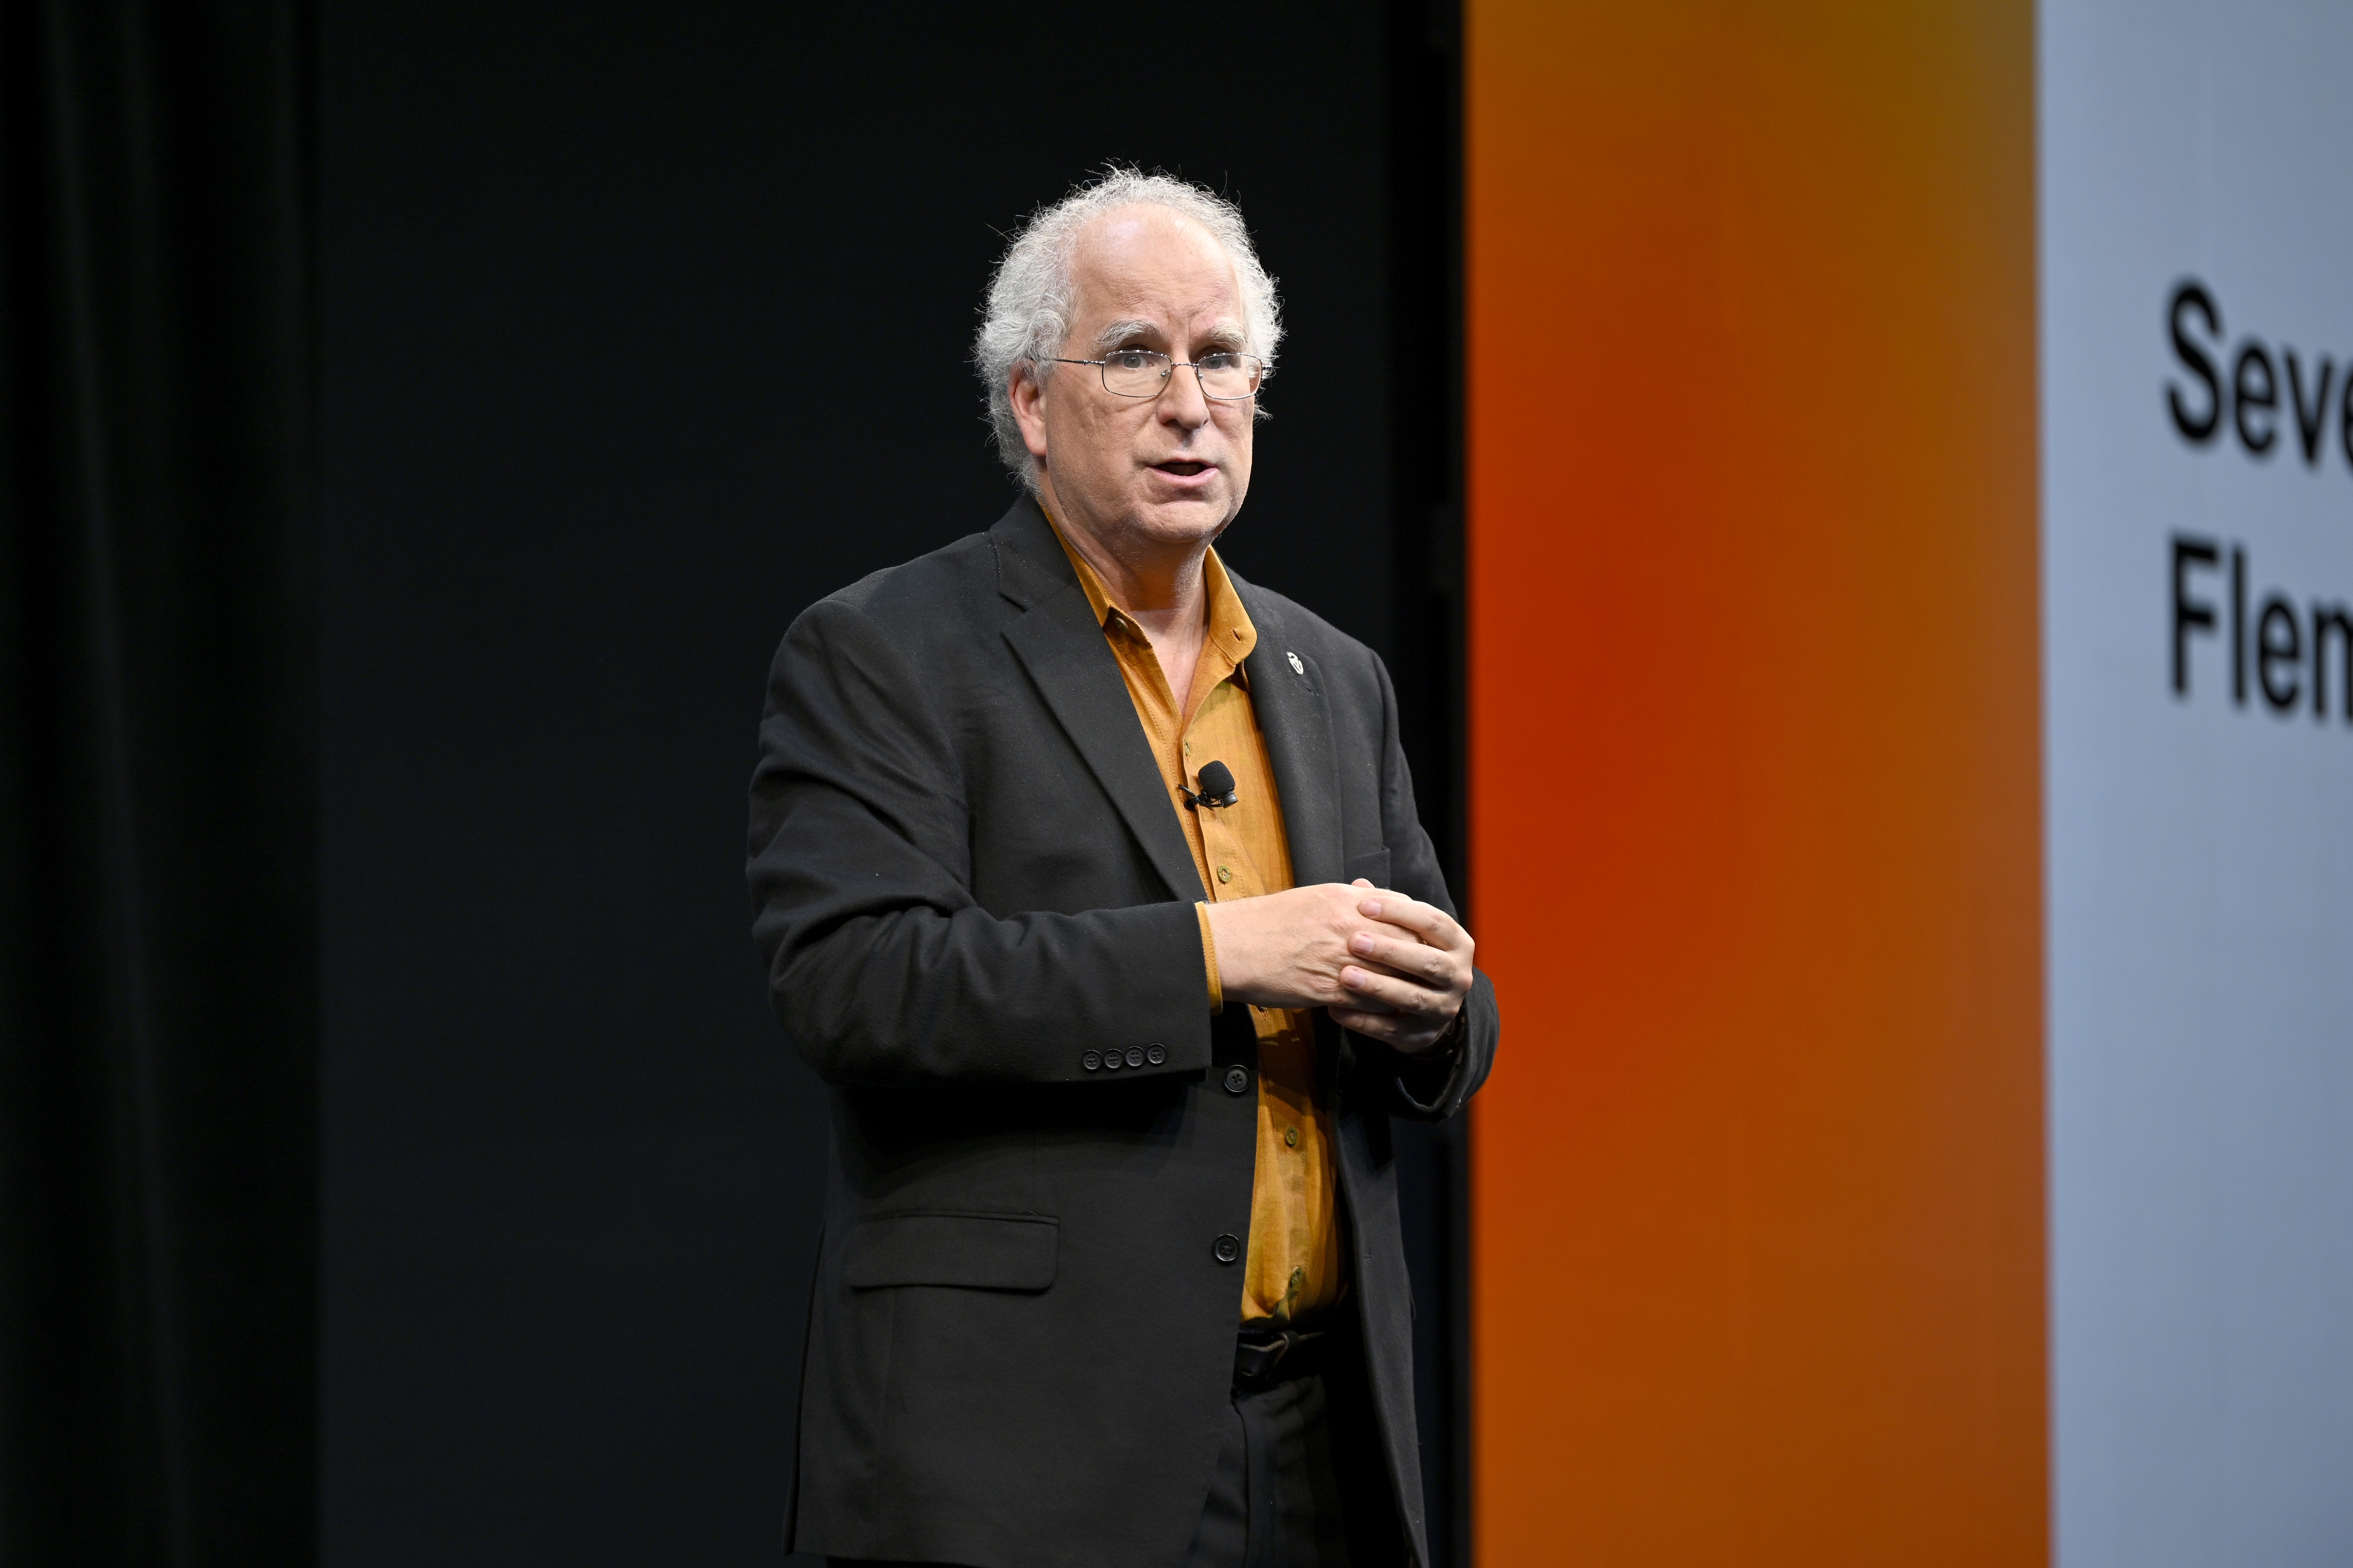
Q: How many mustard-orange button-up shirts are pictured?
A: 1